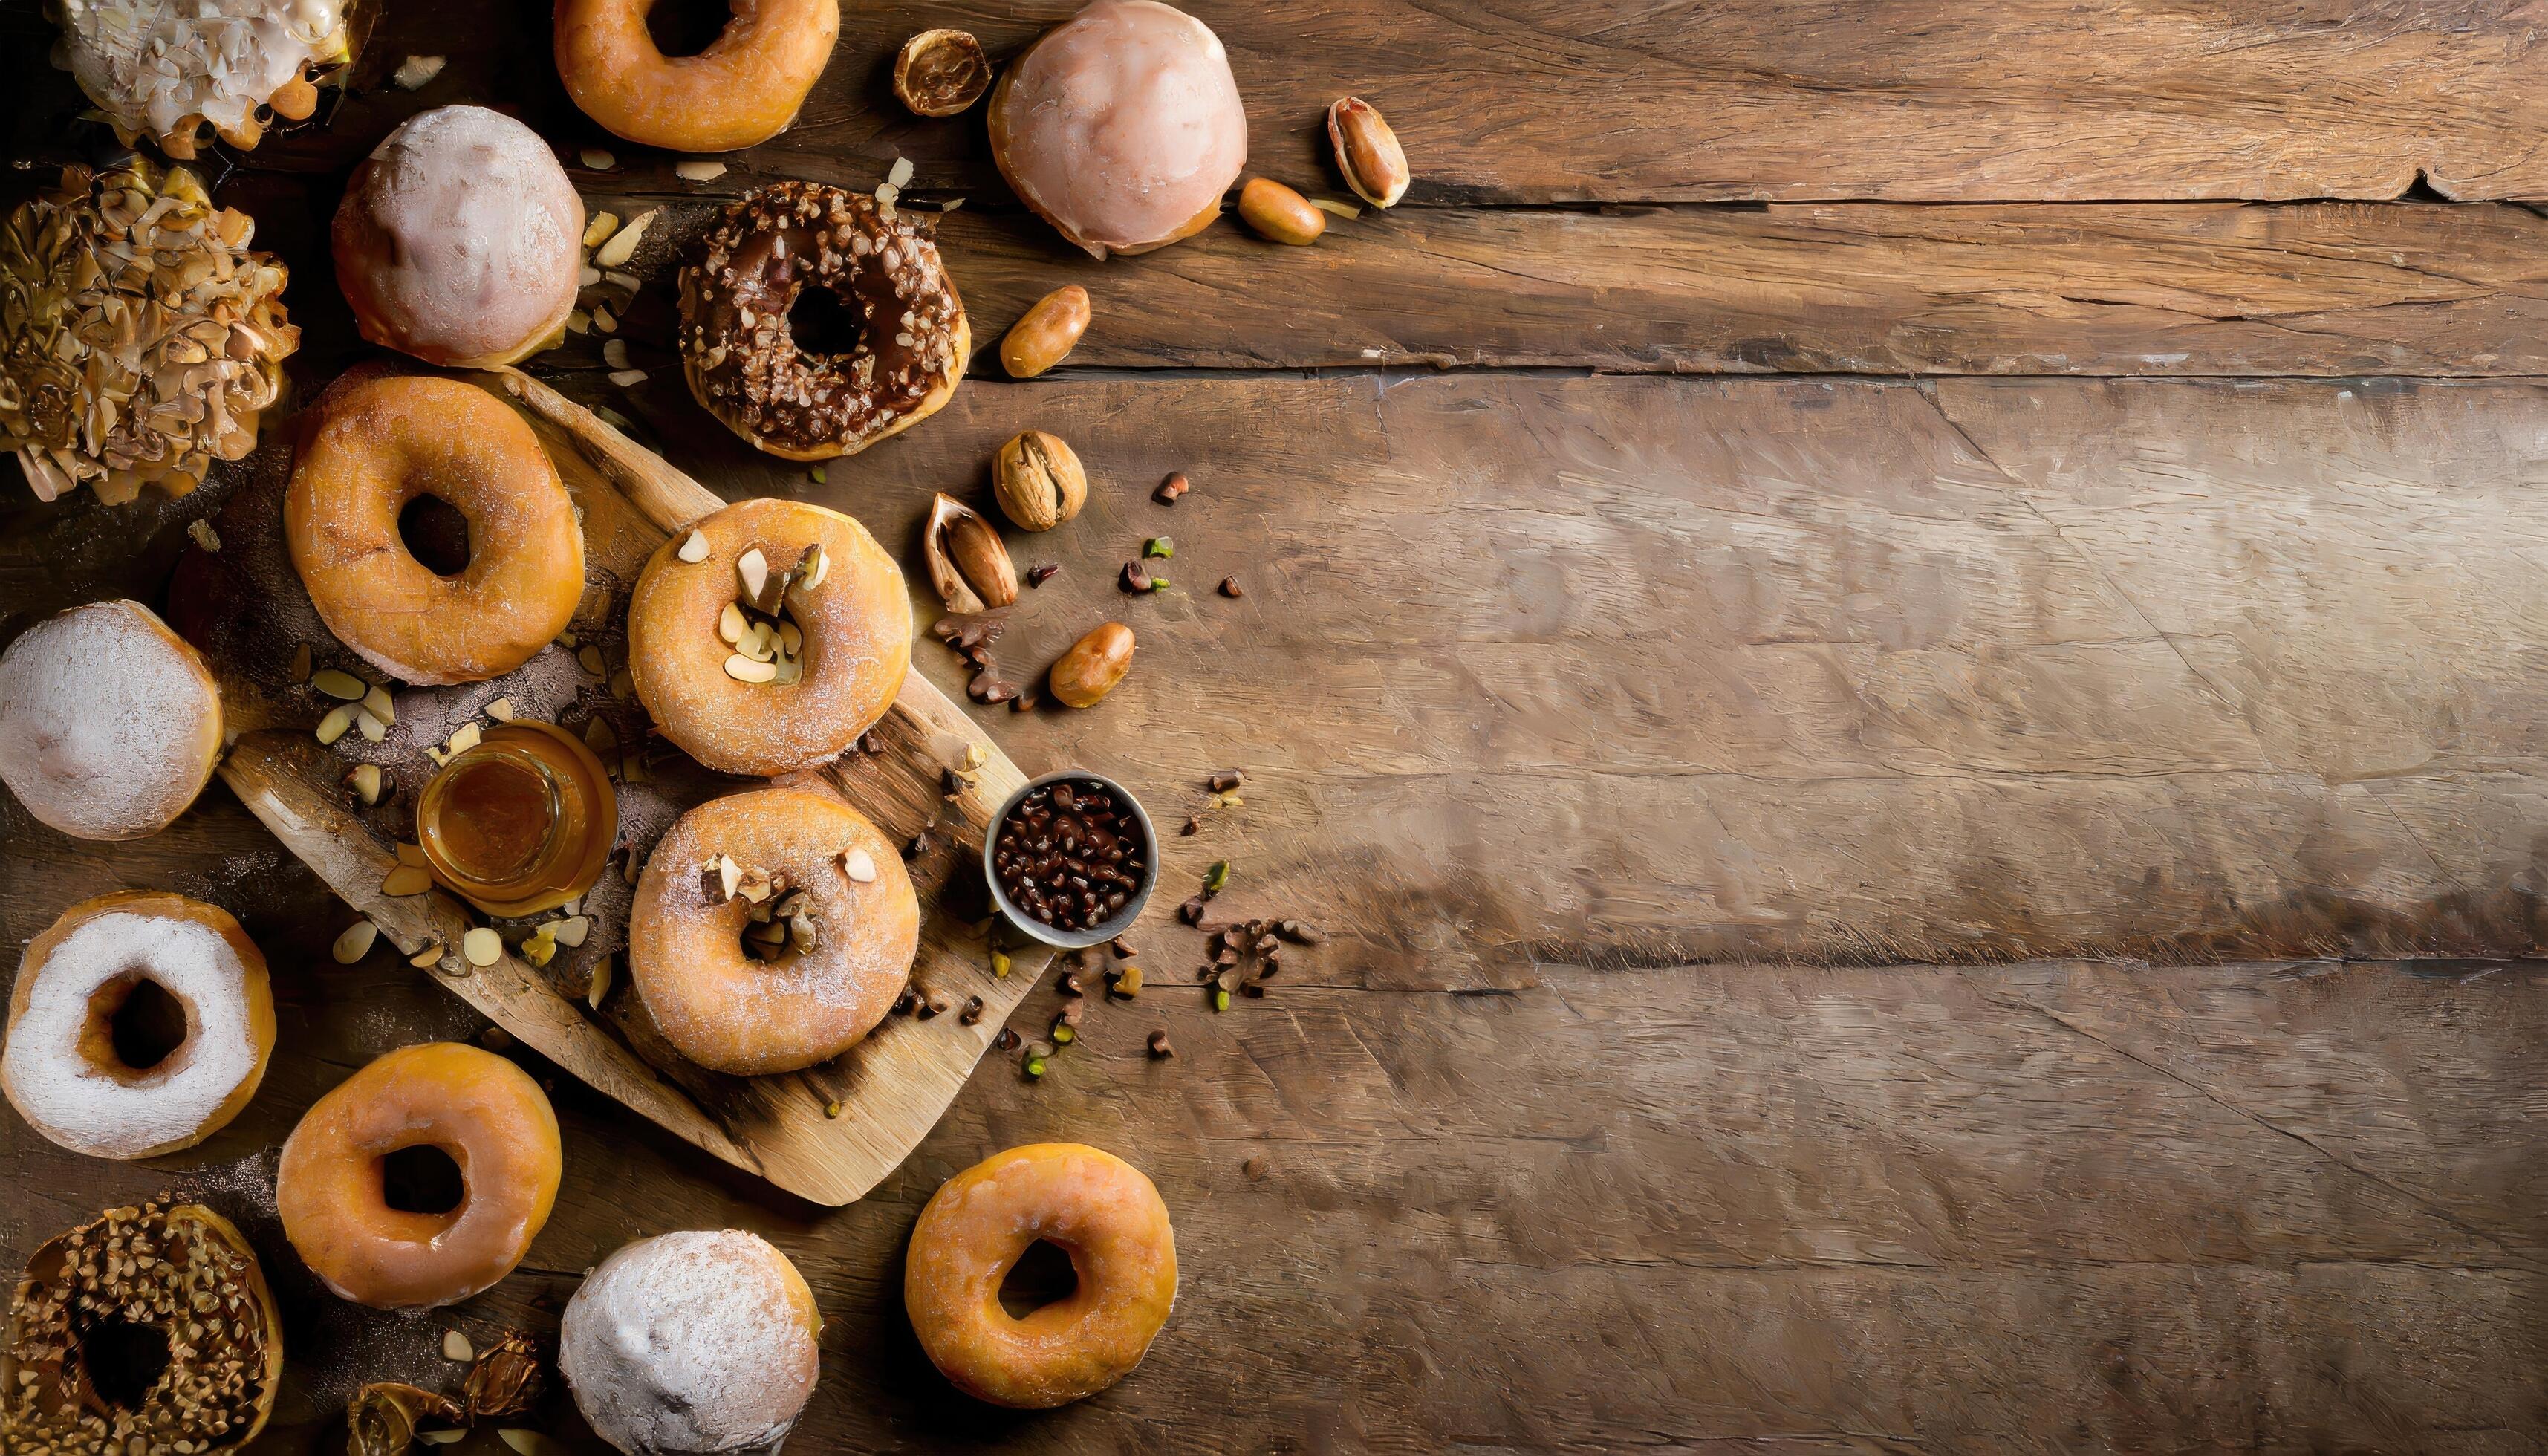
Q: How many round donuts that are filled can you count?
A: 4